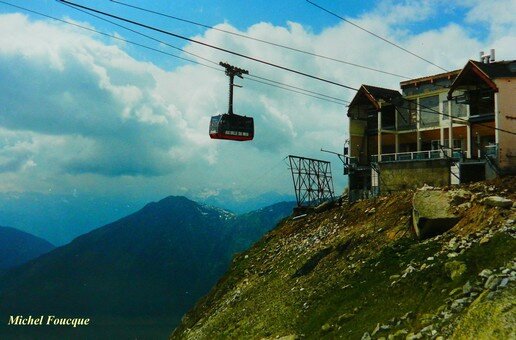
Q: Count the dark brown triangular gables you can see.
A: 2